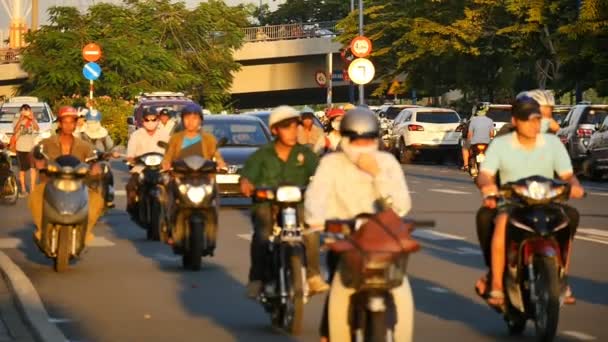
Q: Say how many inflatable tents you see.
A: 0